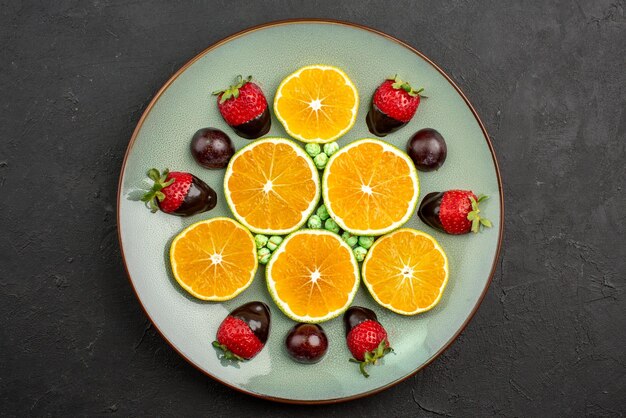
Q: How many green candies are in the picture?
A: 12